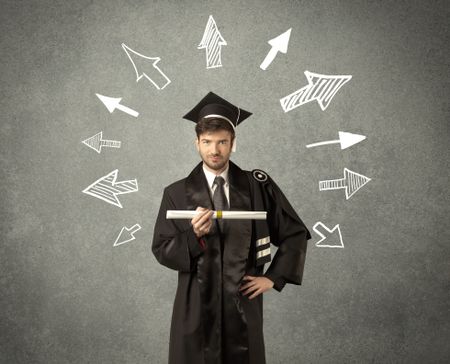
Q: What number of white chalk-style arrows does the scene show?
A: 11